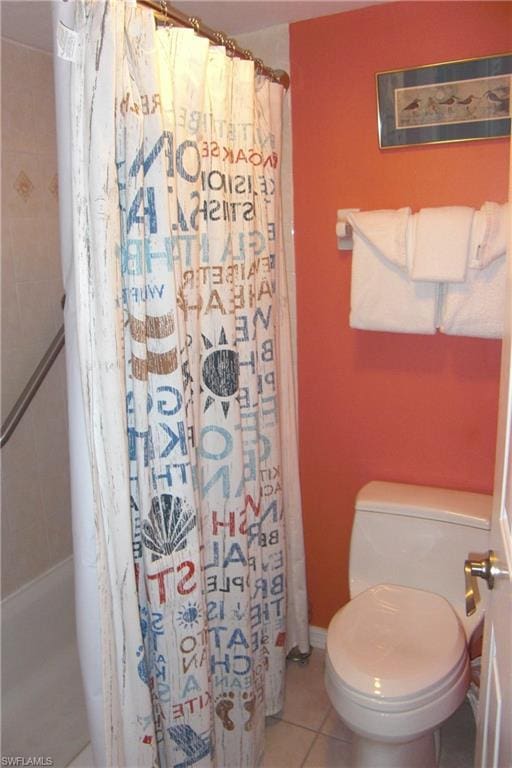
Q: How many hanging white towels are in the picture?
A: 3